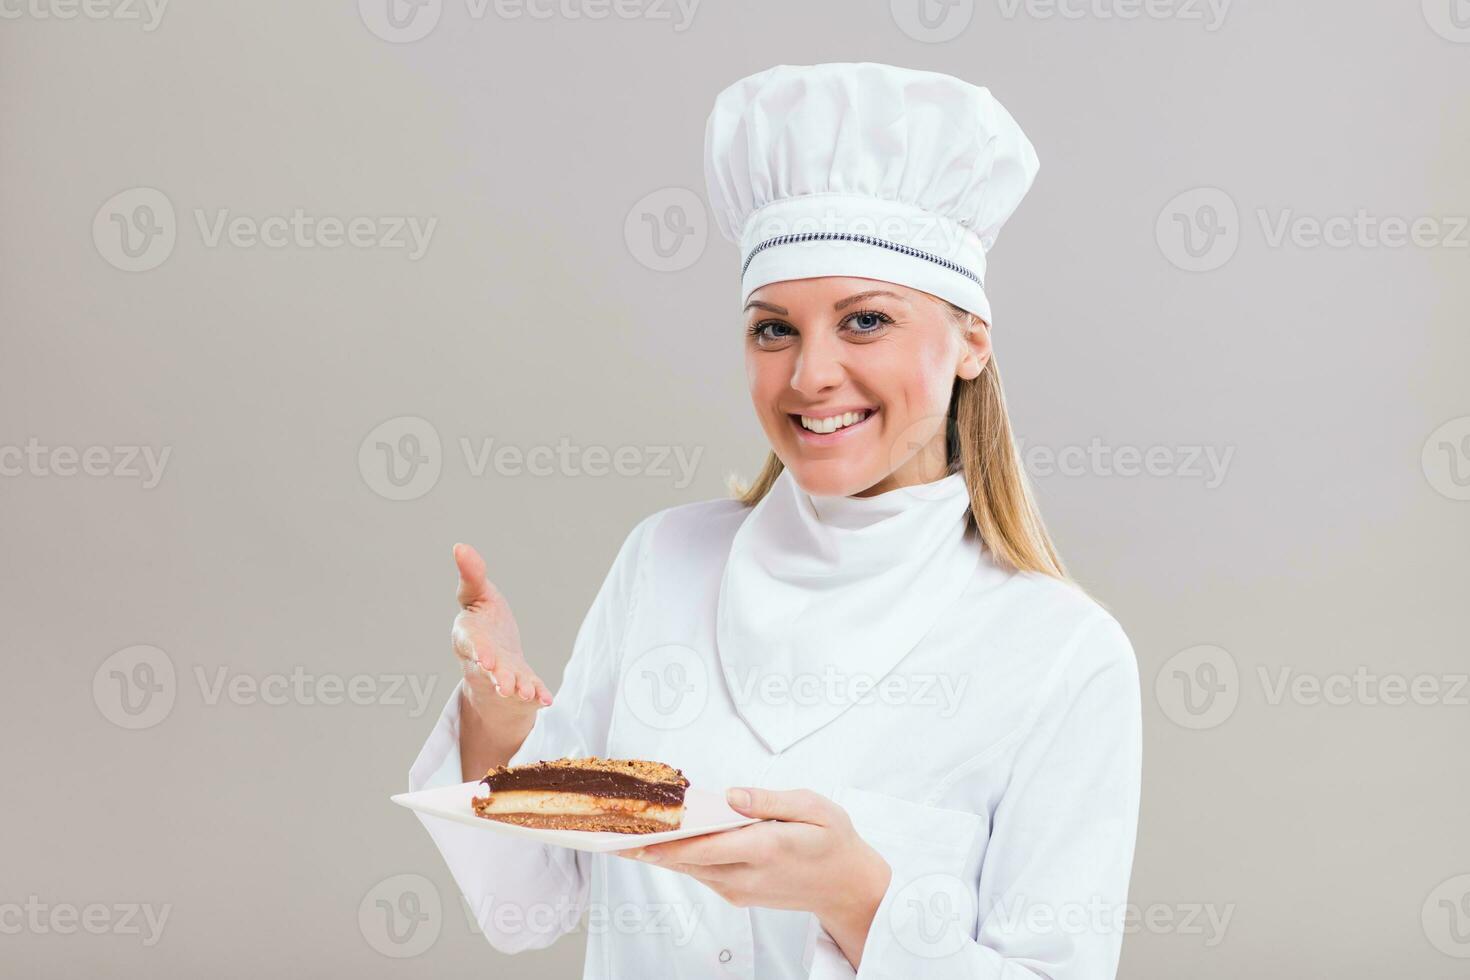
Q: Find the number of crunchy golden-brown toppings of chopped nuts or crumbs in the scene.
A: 1